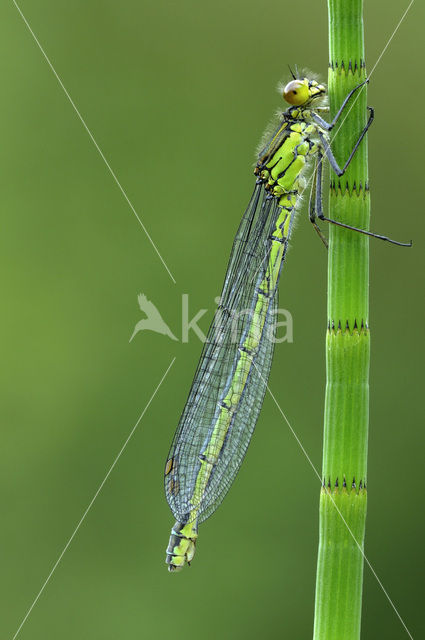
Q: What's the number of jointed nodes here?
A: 4